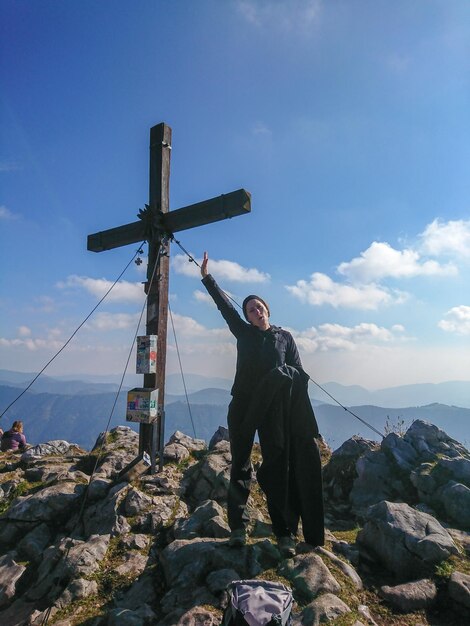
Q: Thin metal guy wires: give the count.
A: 4